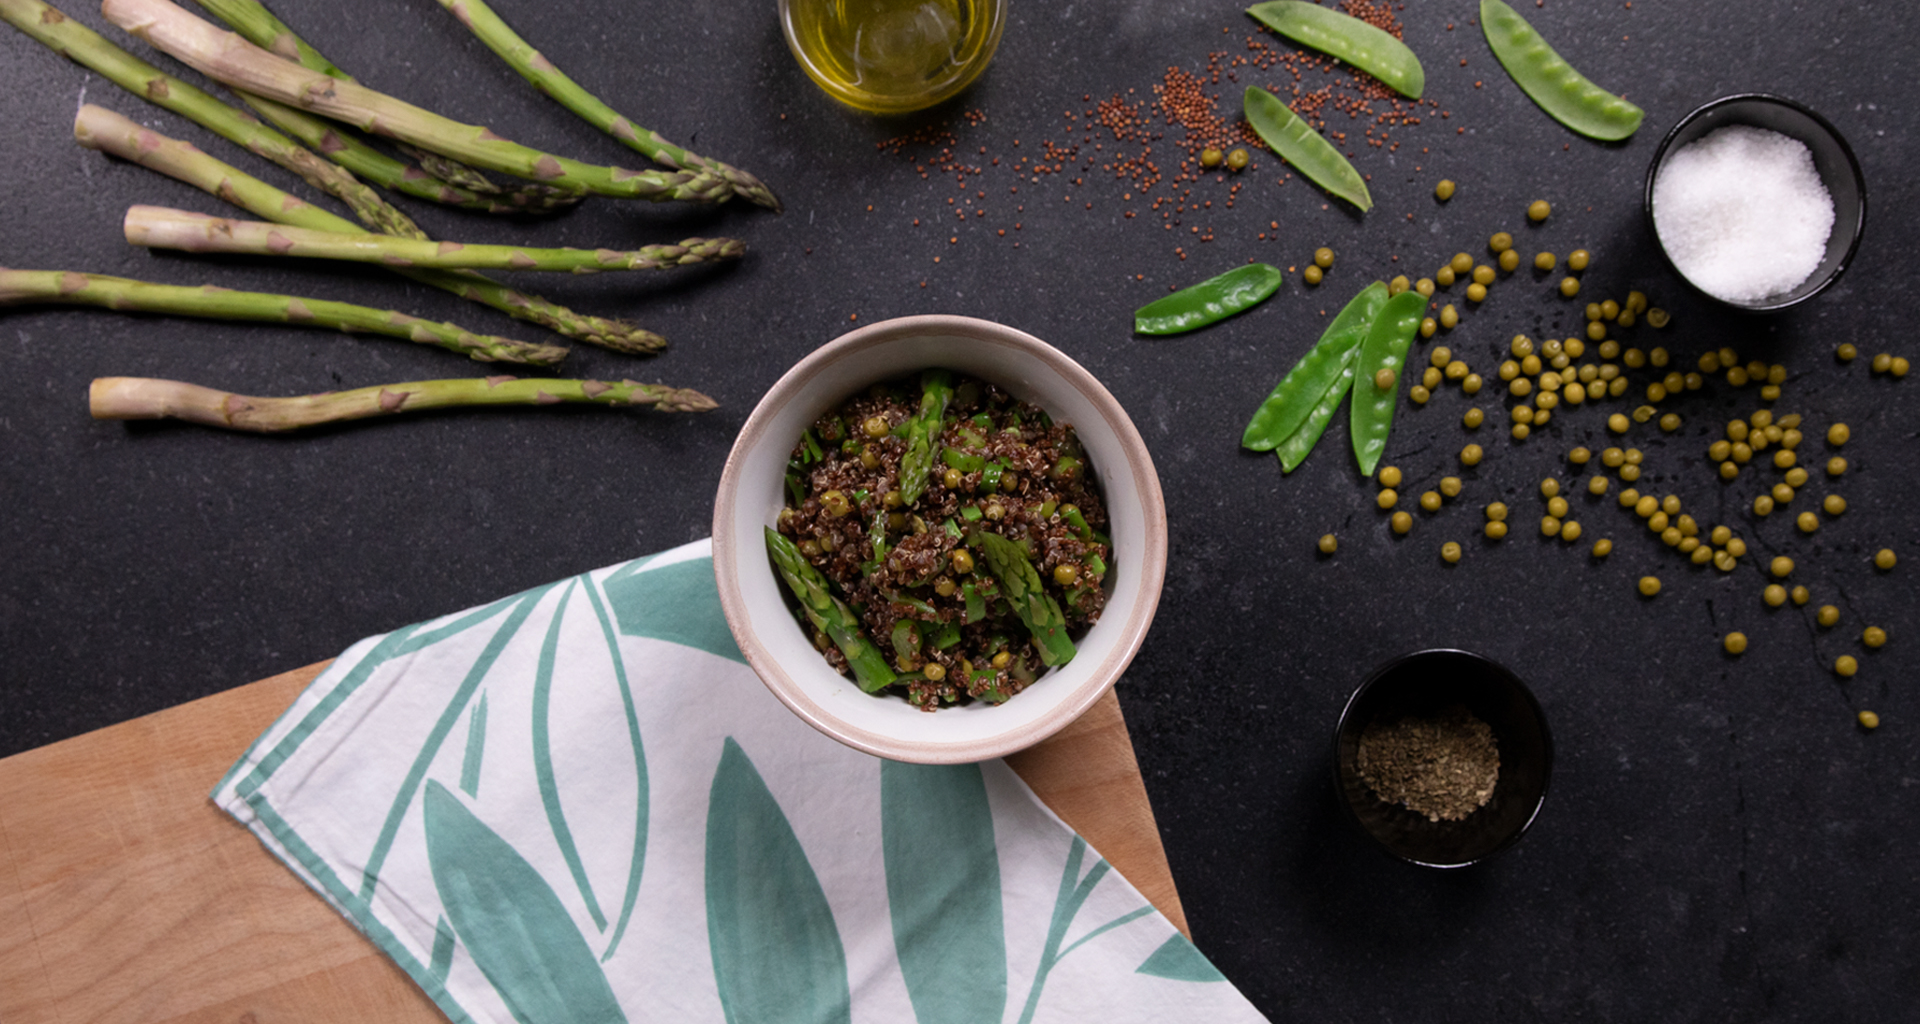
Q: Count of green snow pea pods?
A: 7